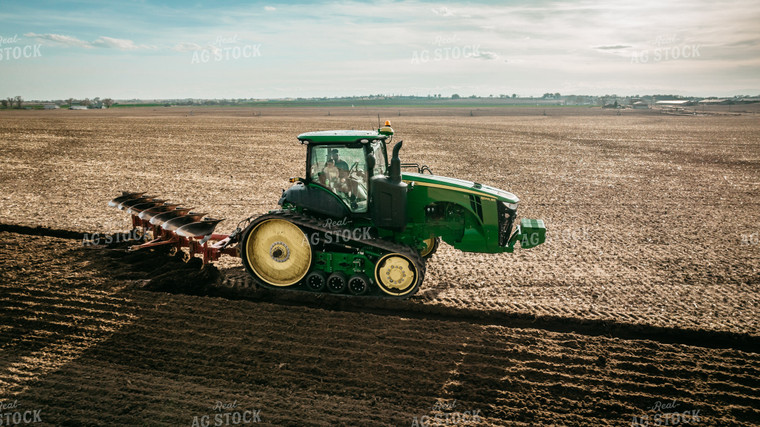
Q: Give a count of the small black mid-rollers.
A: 3